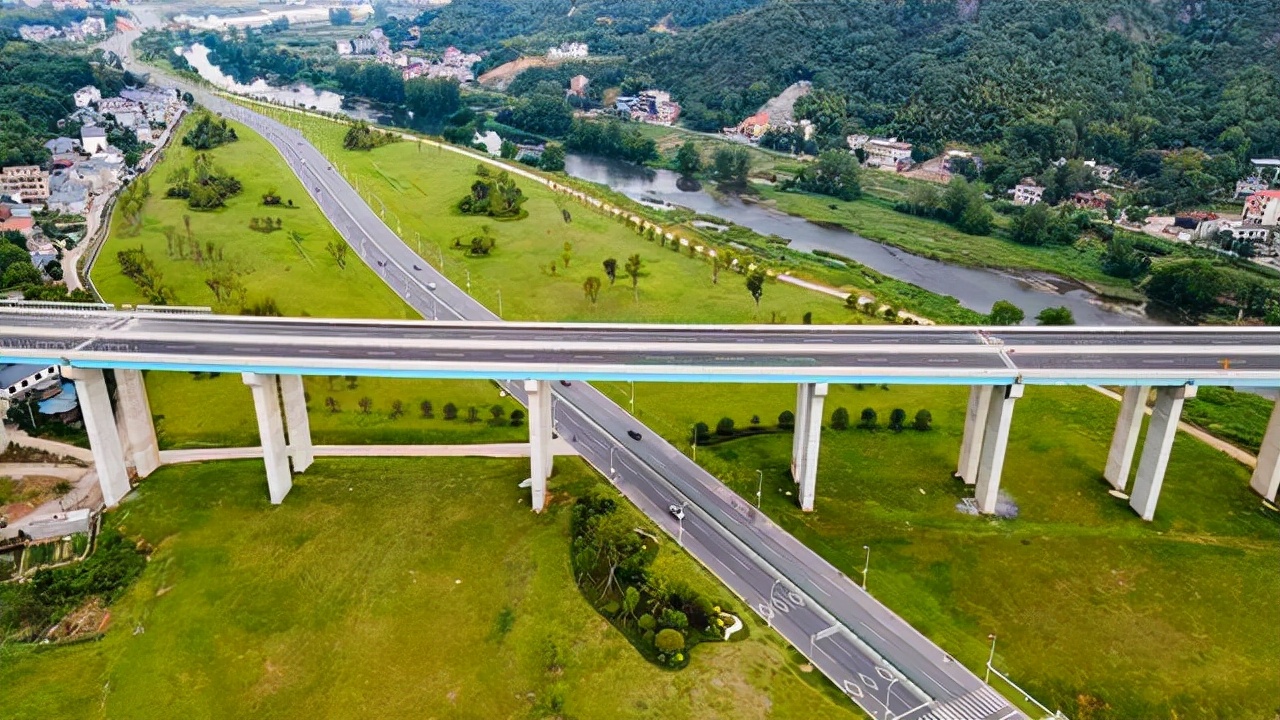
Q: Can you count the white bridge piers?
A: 13